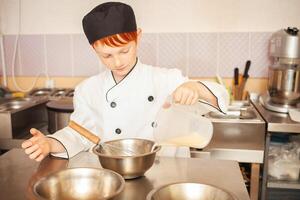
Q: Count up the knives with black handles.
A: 2